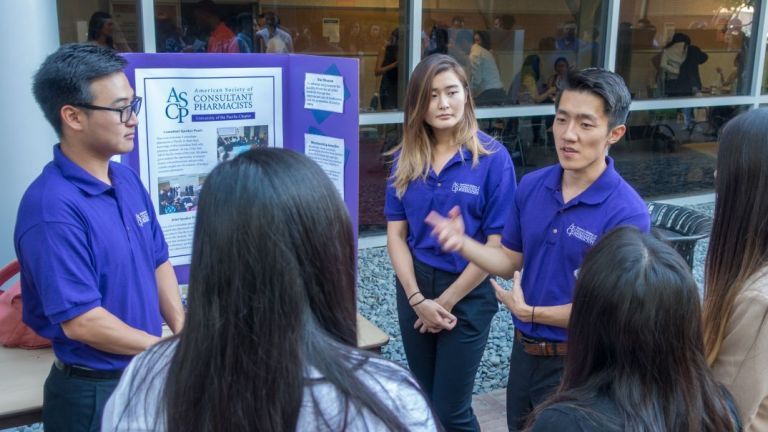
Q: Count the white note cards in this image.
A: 2